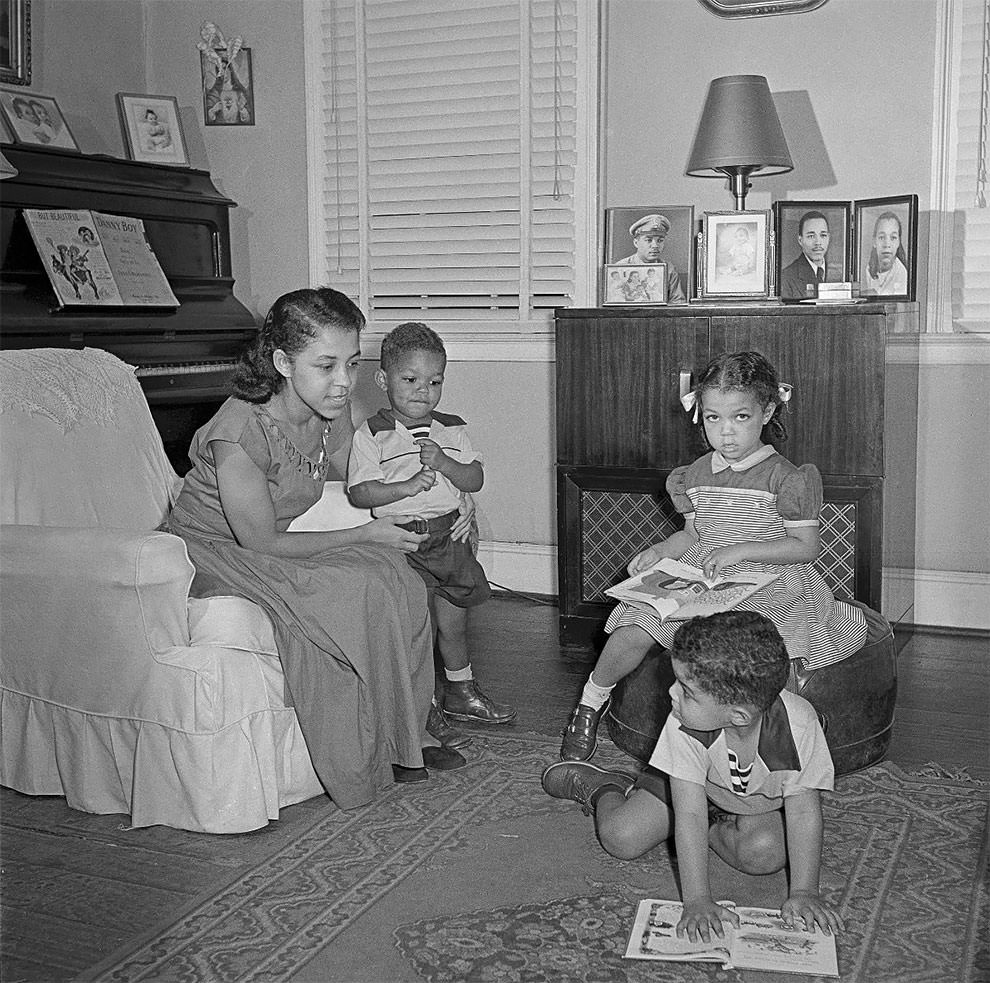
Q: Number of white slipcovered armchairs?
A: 1